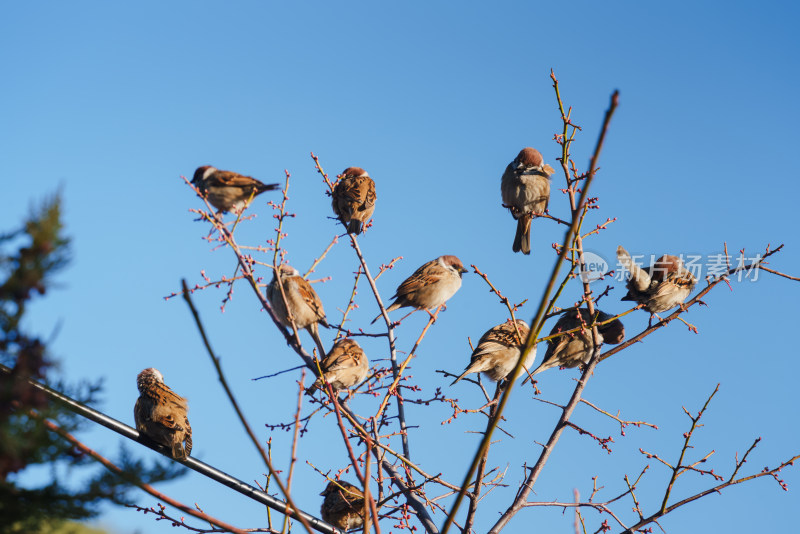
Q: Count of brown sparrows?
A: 11